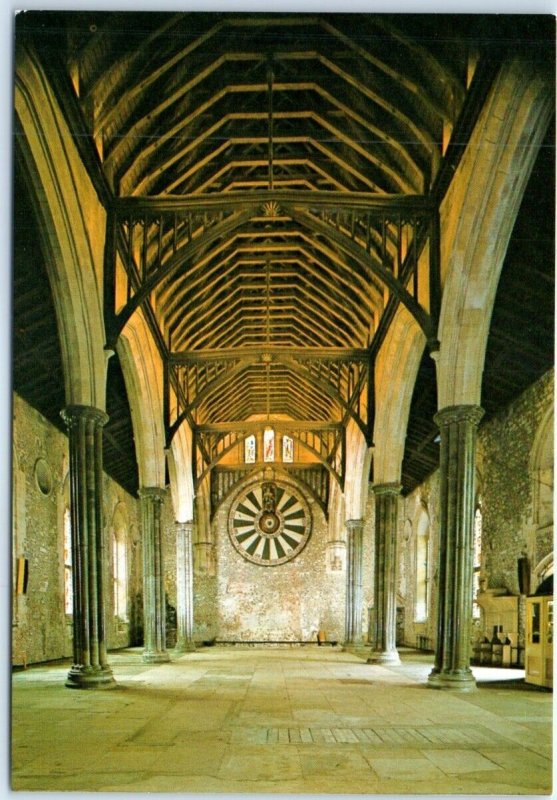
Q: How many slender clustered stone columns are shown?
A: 6